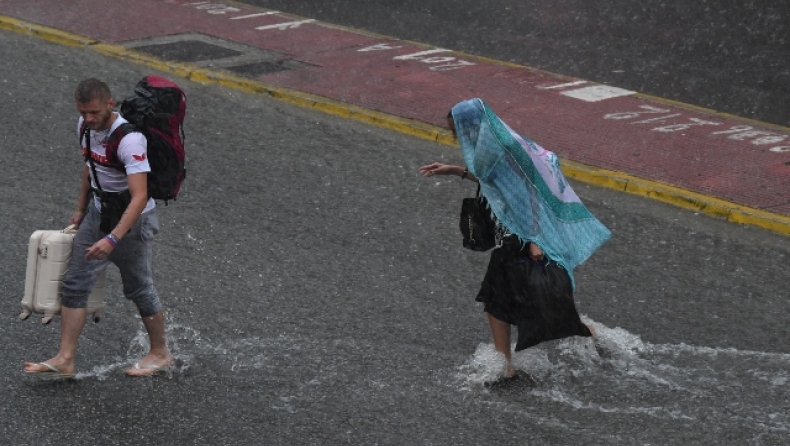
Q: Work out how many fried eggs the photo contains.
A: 0